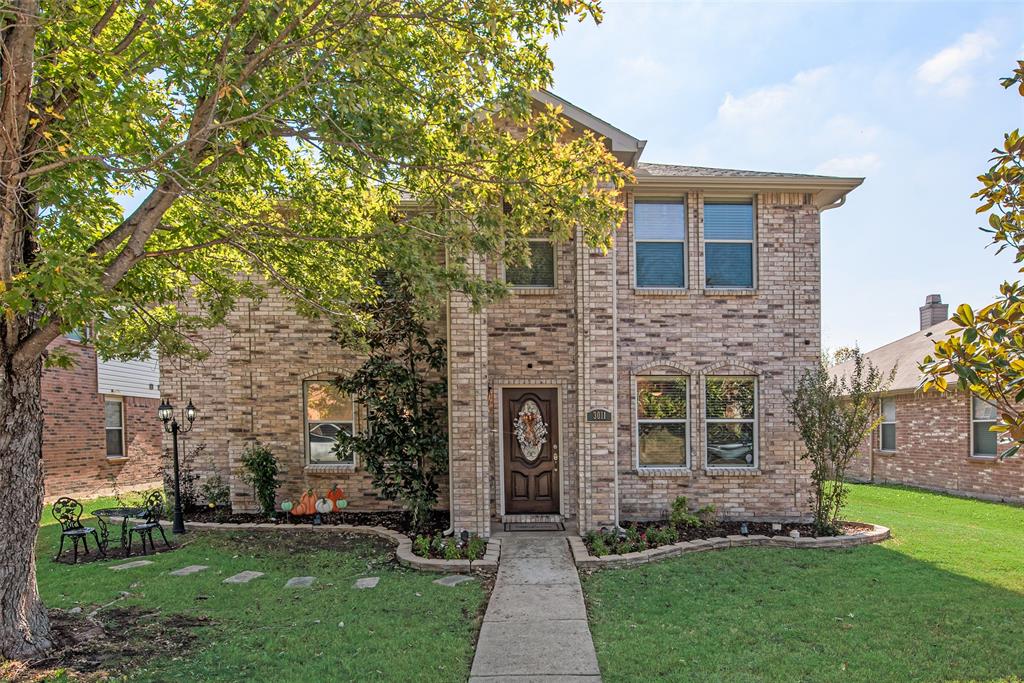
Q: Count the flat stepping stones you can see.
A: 6